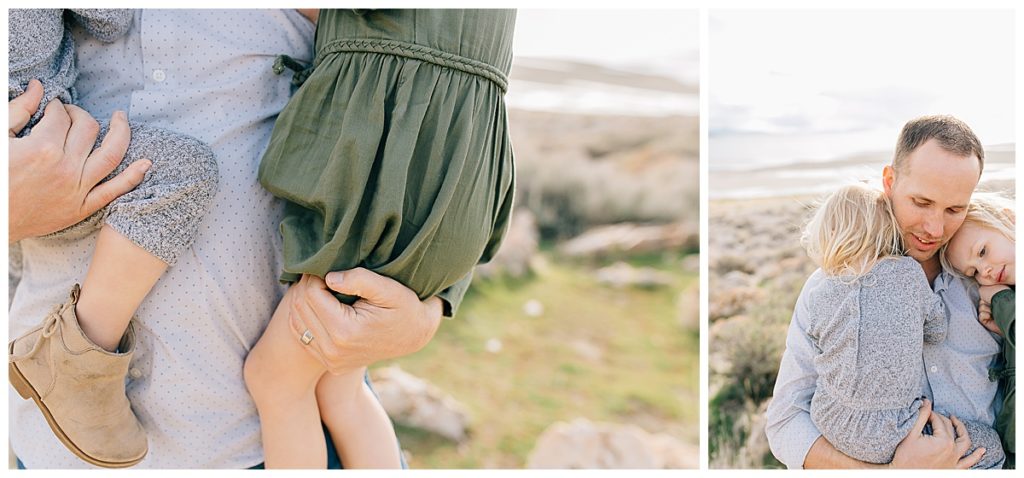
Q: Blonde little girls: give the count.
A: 2